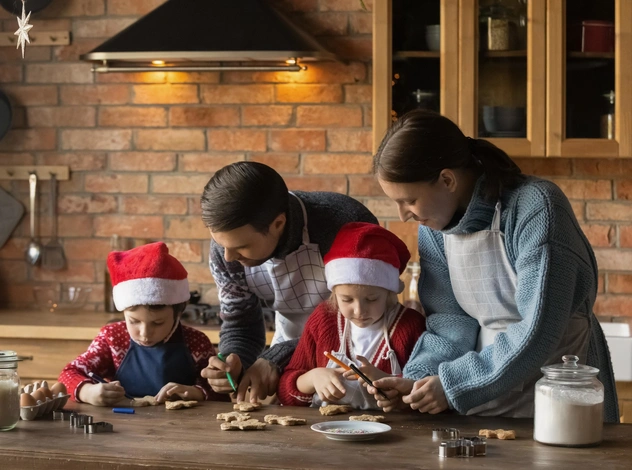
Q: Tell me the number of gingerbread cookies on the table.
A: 9